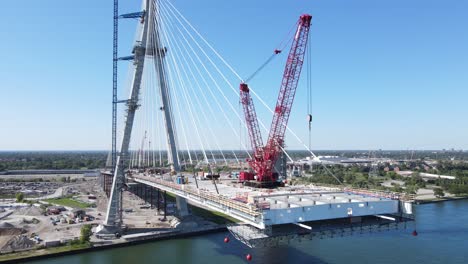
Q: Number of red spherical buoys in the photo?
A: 3